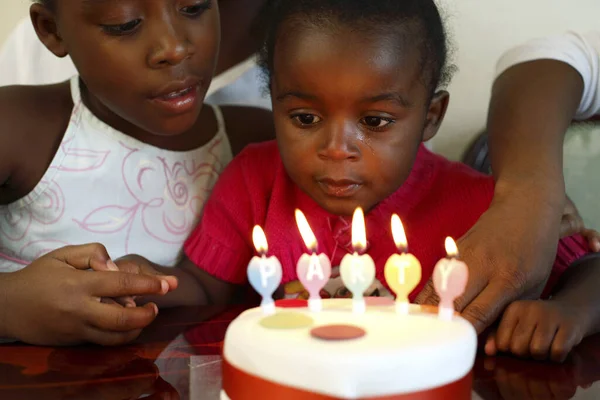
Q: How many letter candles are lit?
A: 5